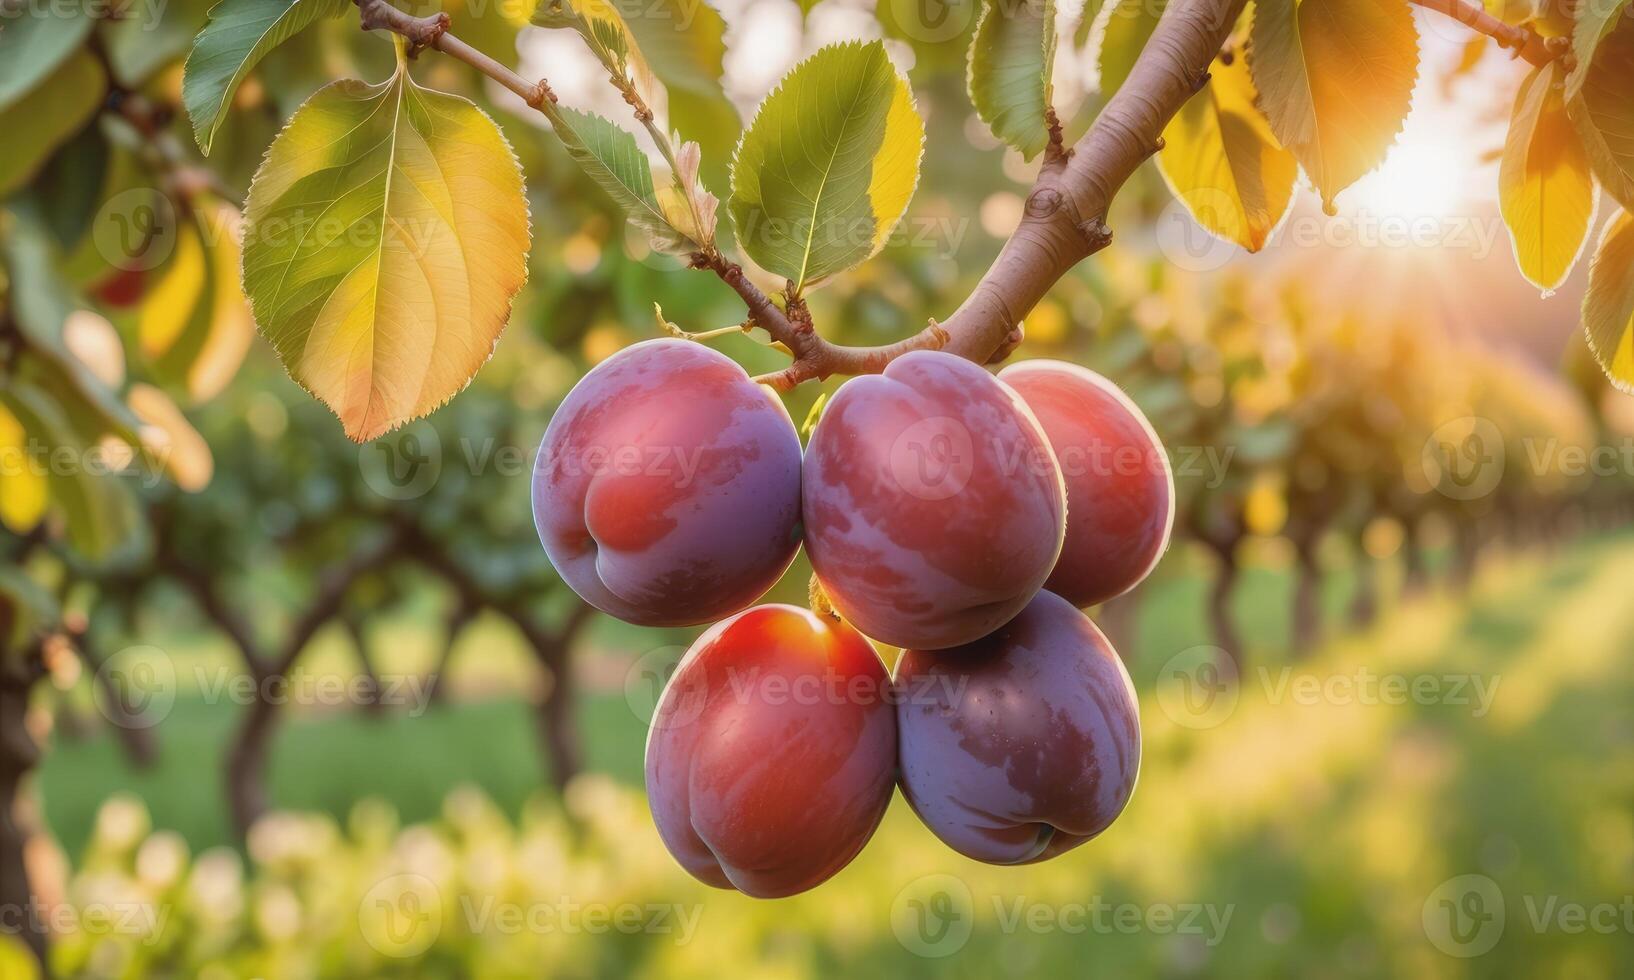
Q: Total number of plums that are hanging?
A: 5